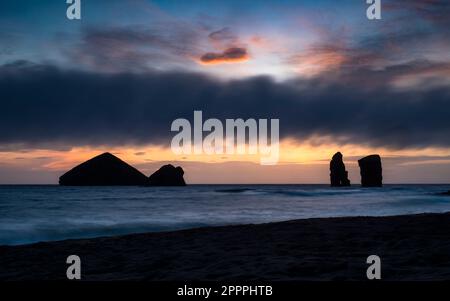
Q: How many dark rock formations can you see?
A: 4